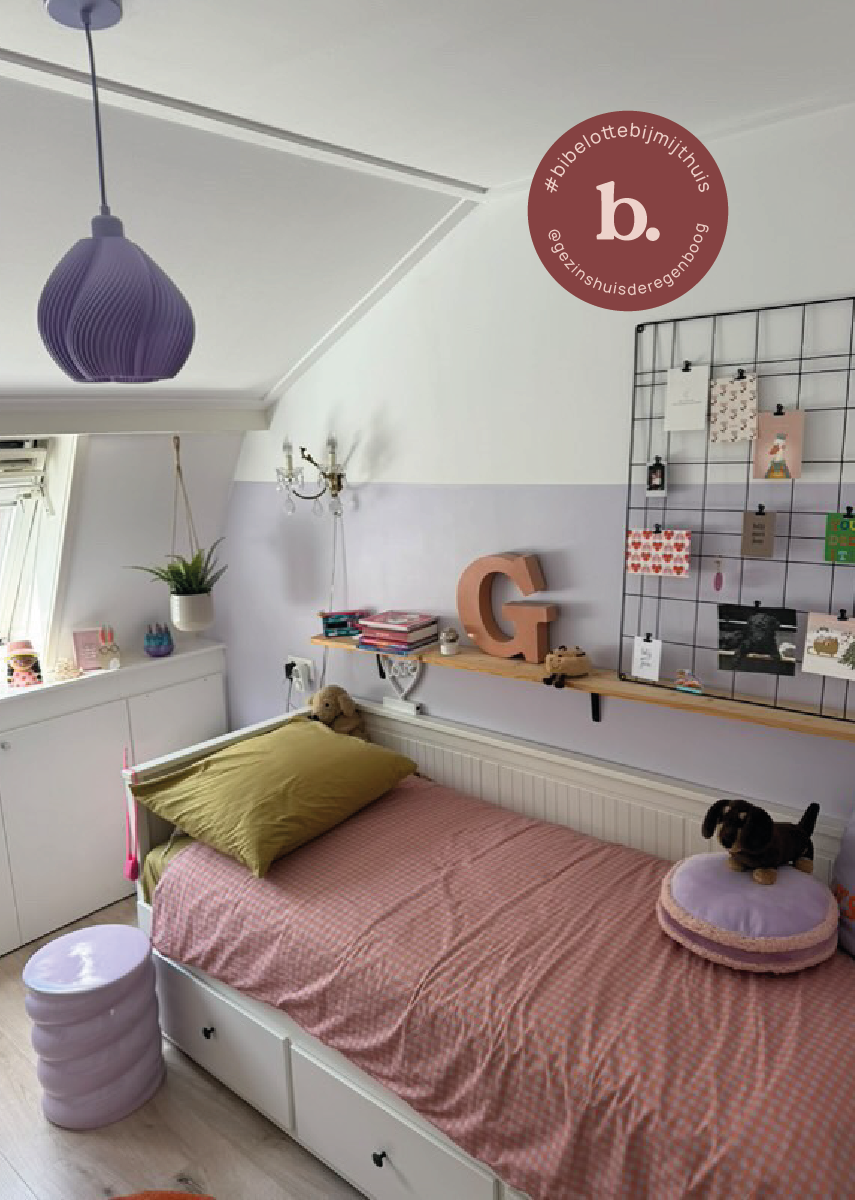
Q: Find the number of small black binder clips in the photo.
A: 10